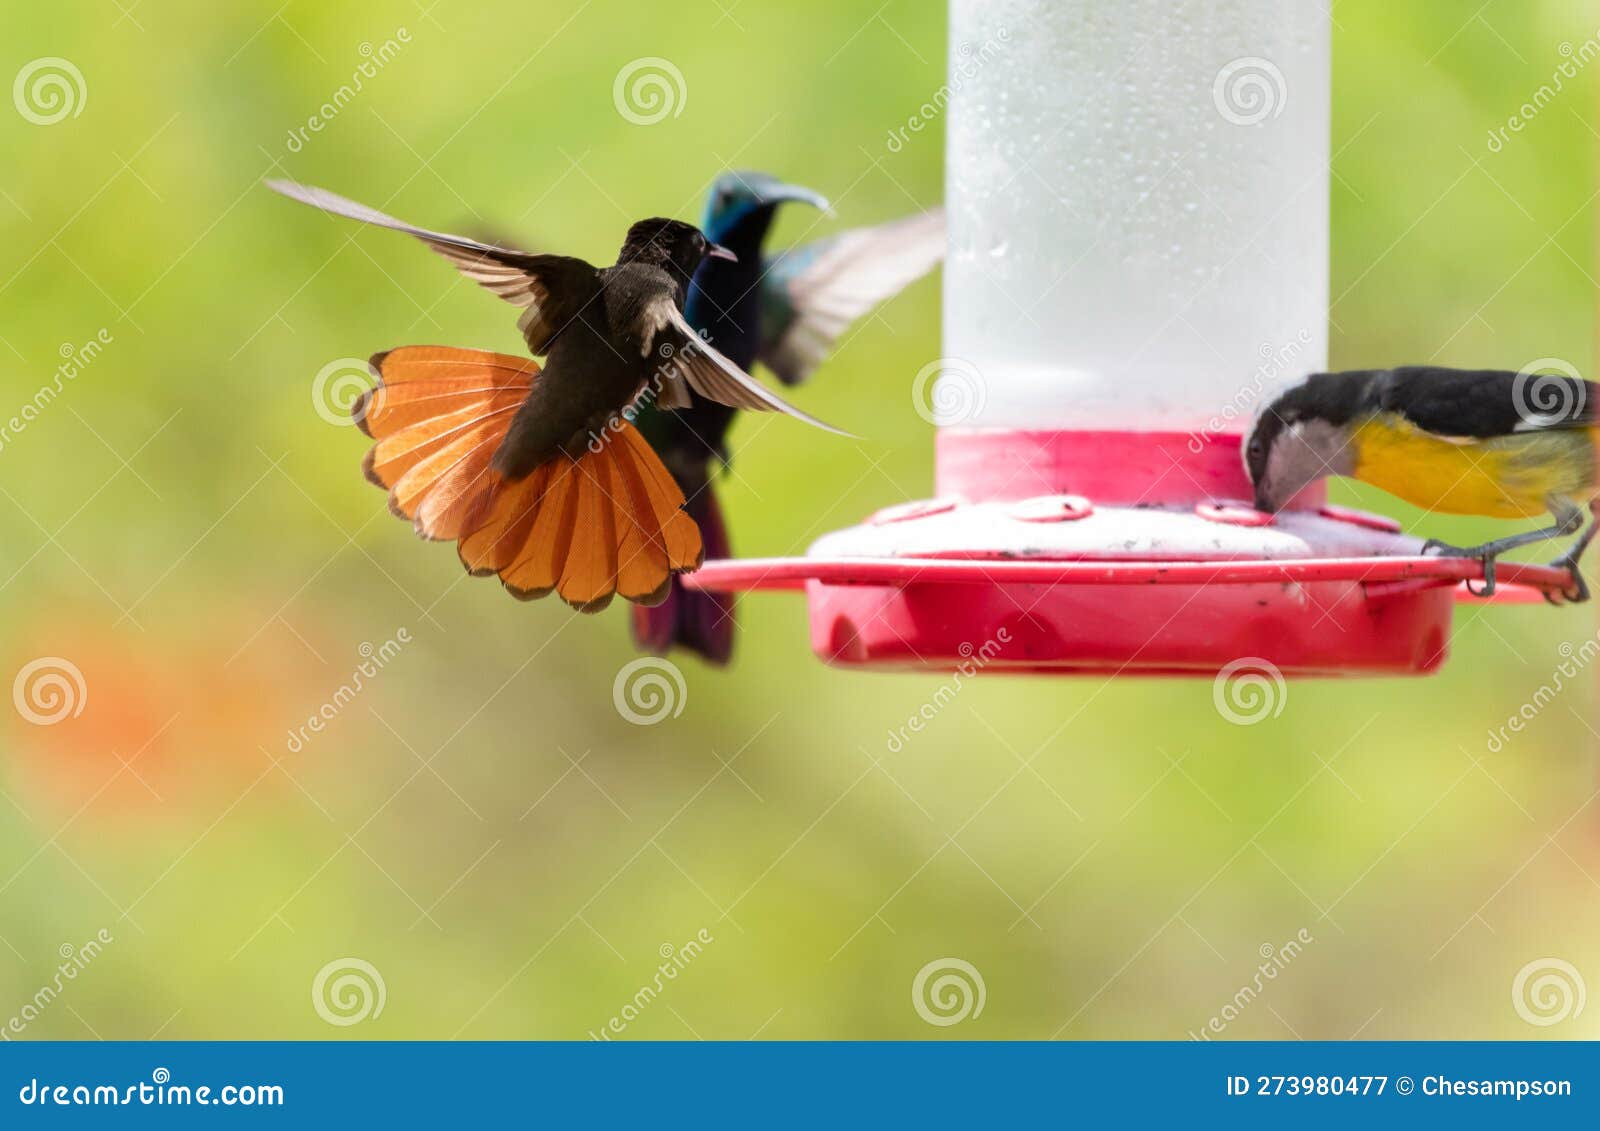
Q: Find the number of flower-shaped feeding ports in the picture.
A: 4